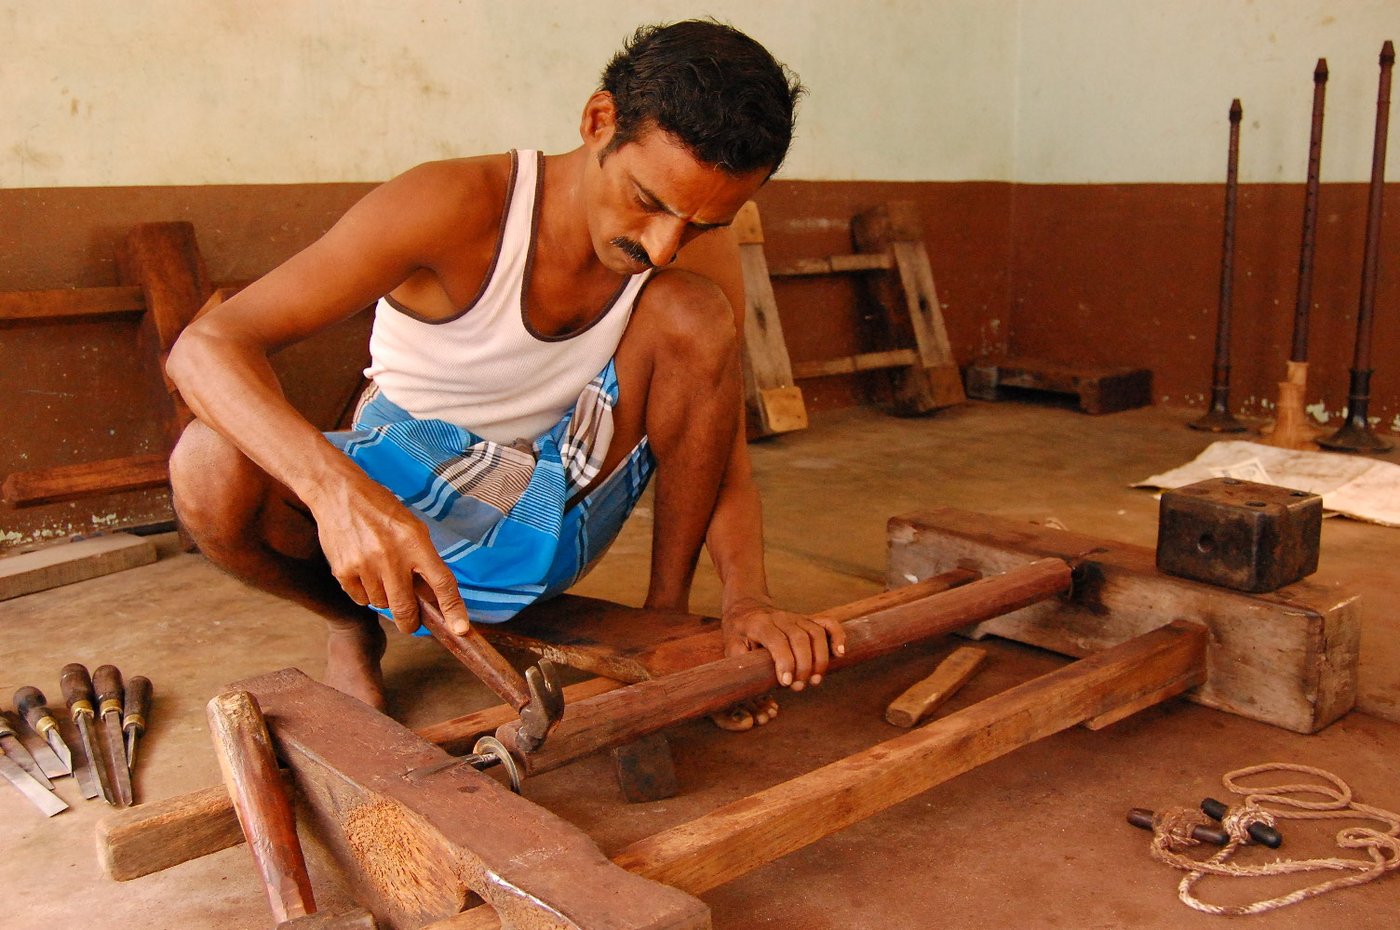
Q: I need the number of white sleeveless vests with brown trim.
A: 1